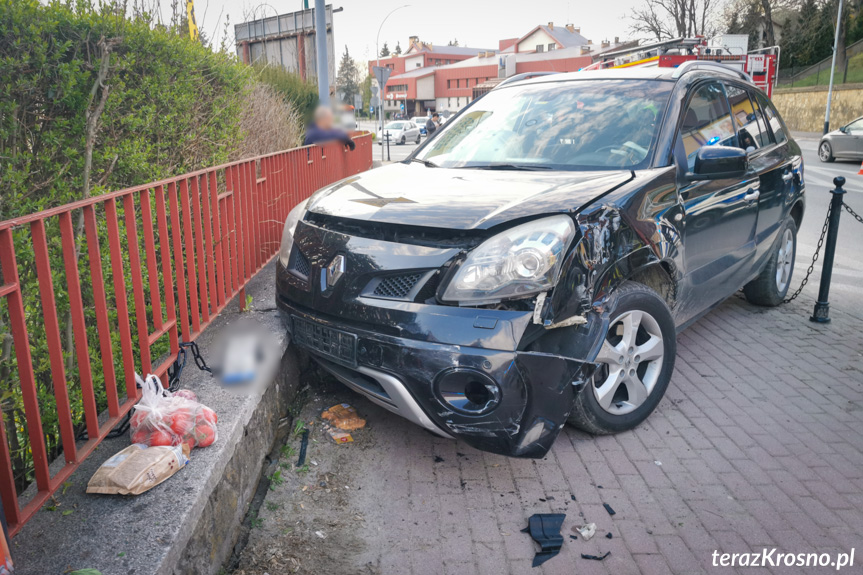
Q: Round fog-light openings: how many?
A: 1